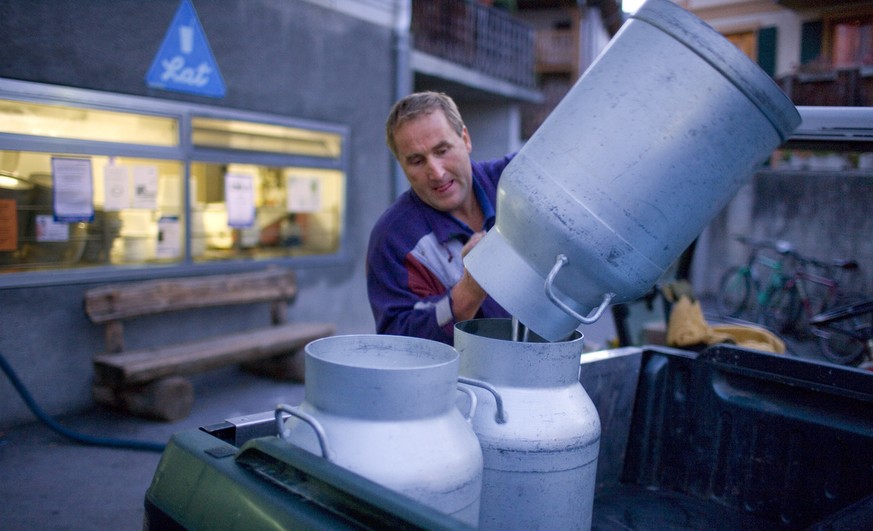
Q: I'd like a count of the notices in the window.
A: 8